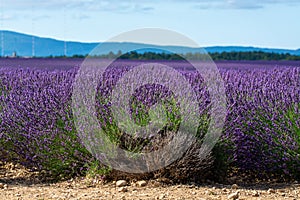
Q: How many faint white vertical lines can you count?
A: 3